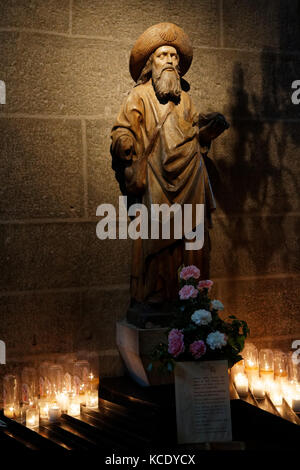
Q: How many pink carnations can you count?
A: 5